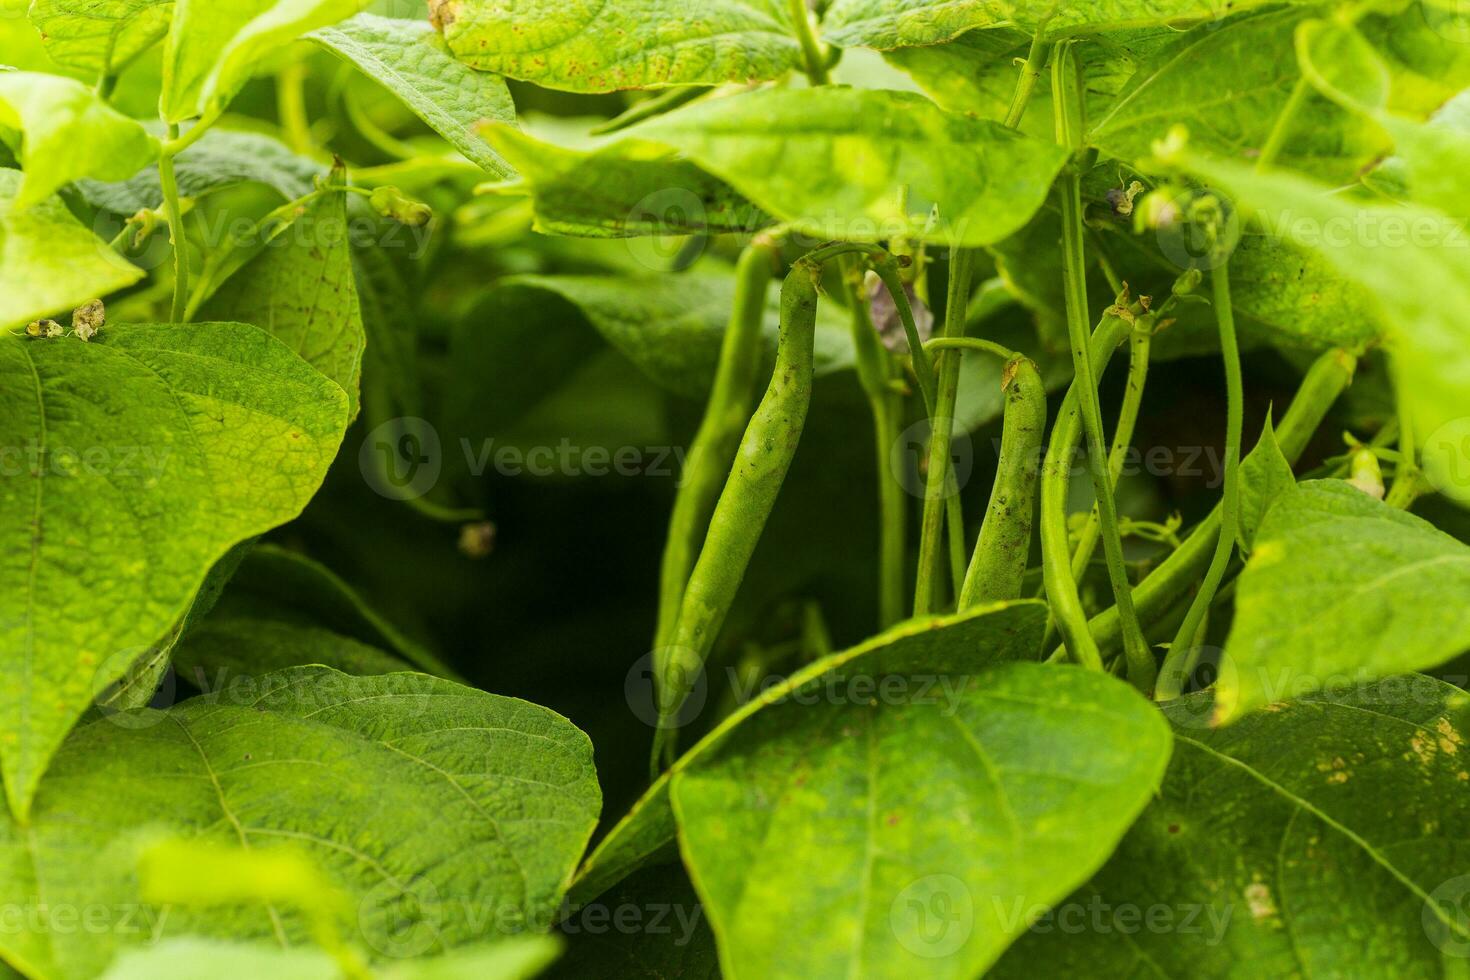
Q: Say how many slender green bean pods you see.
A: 5